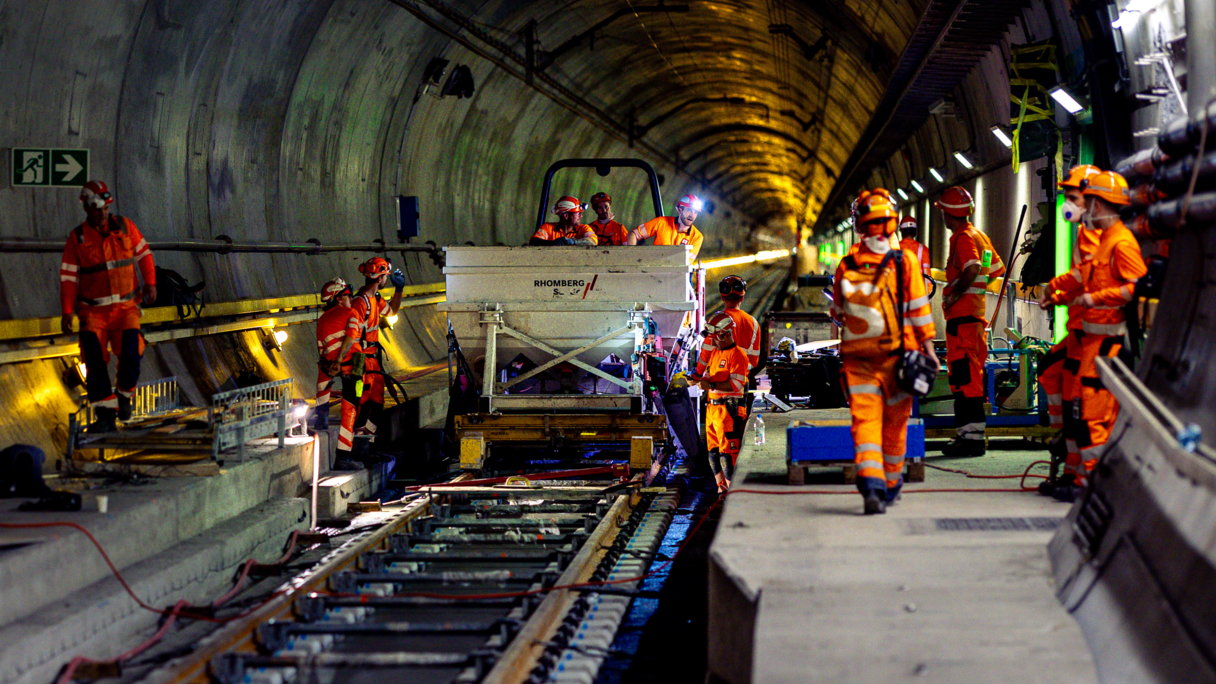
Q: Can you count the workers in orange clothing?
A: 13